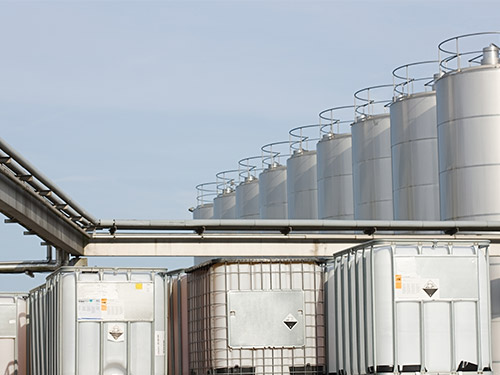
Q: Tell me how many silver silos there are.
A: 9